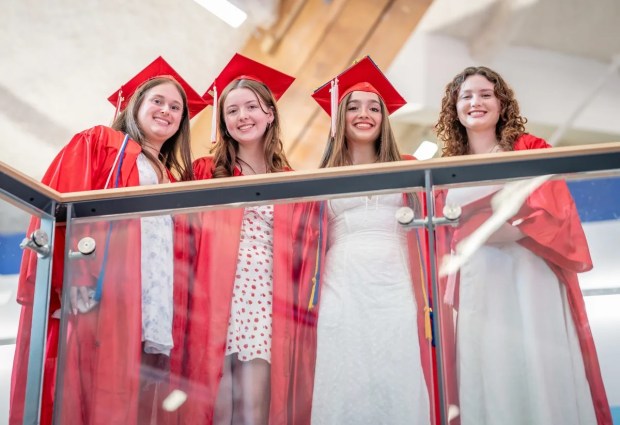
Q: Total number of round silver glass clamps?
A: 4